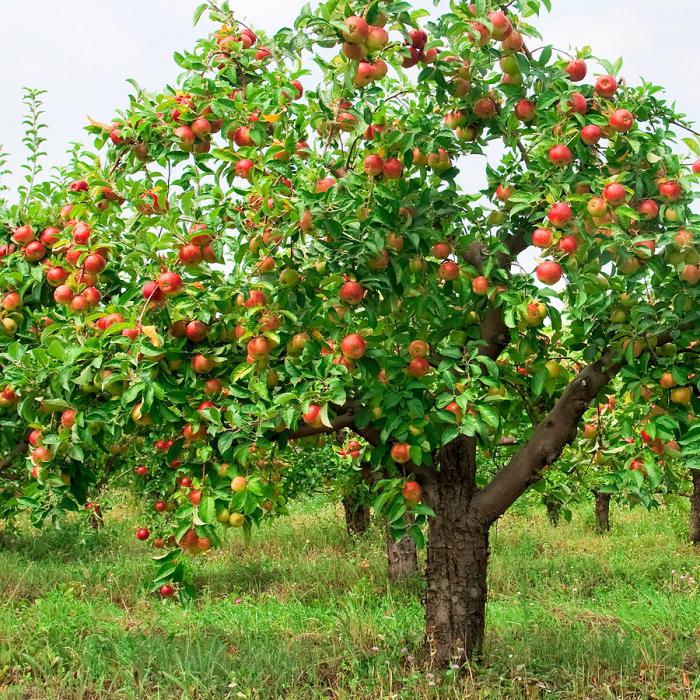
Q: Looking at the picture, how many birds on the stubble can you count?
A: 0